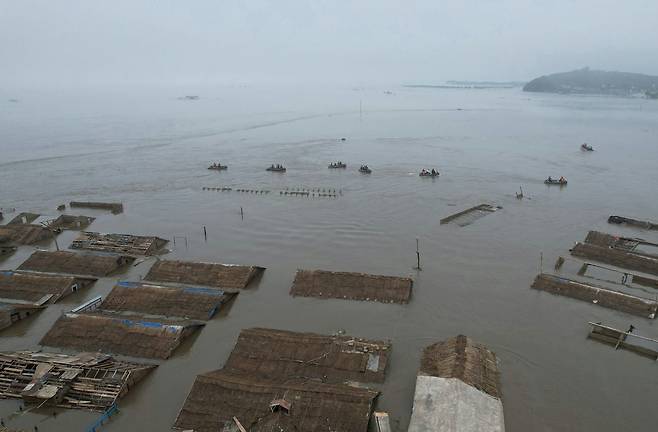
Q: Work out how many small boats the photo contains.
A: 7